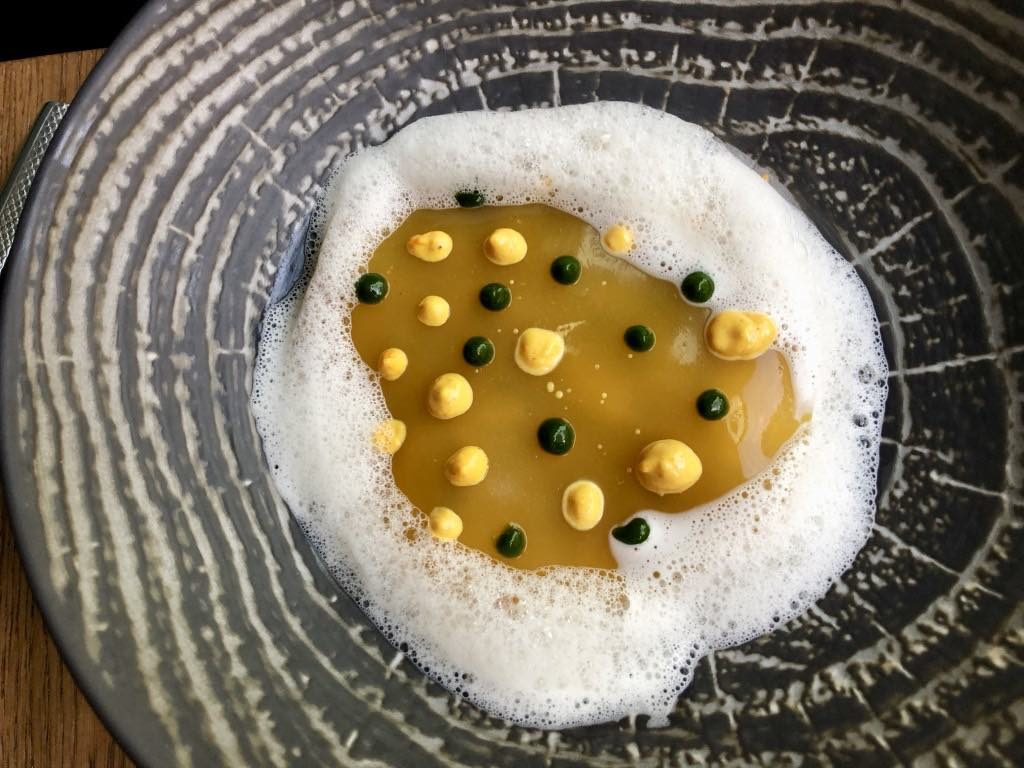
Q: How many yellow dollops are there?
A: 13